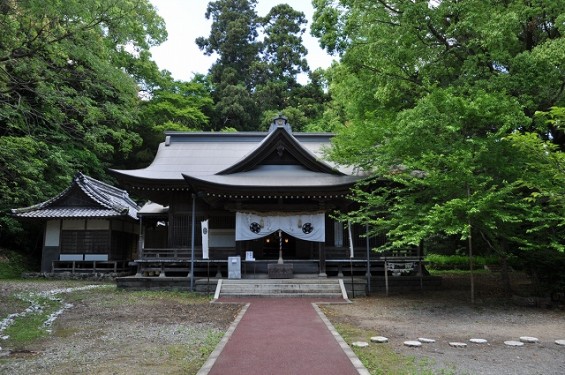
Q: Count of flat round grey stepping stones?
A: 9